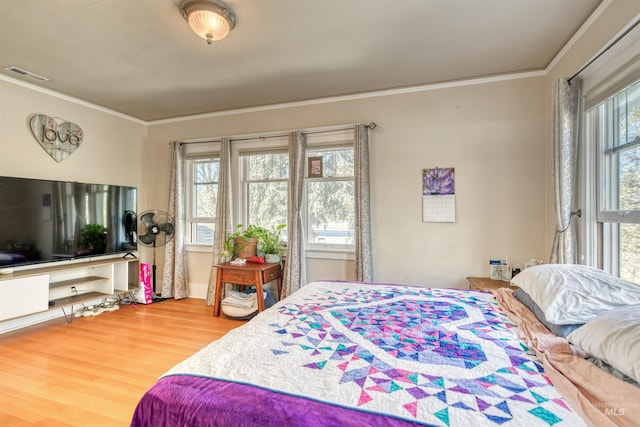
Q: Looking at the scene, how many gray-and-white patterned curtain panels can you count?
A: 5